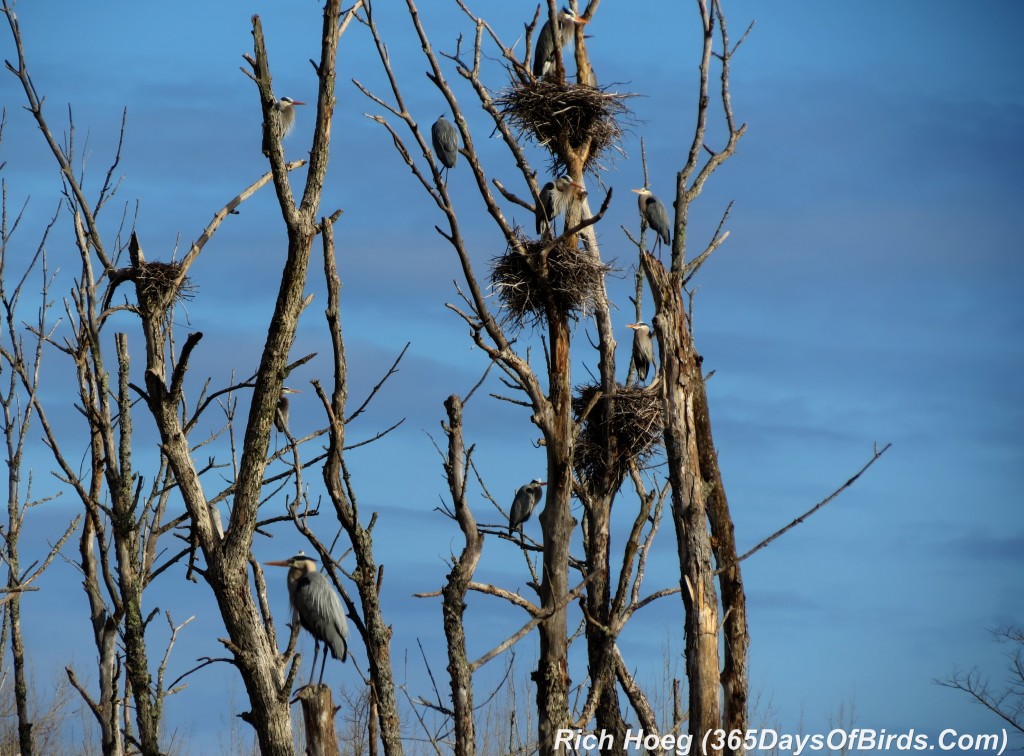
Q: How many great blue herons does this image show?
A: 9